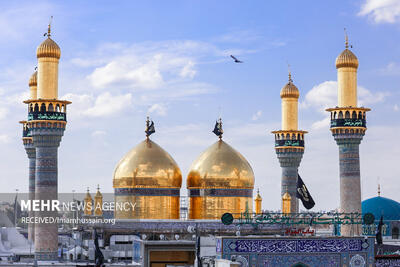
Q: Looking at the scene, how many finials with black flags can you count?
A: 2